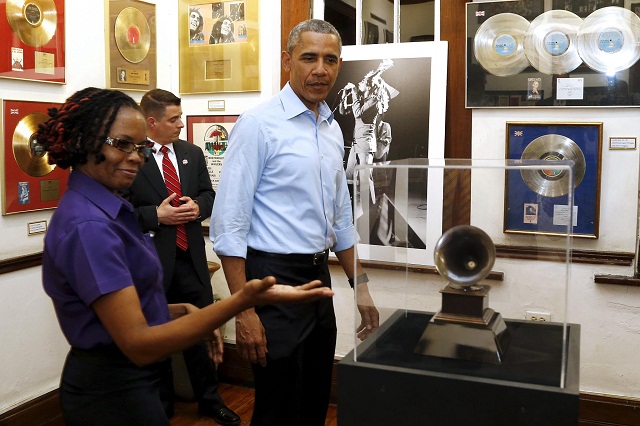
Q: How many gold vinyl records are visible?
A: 3